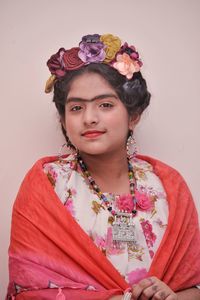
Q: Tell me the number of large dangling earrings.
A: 2